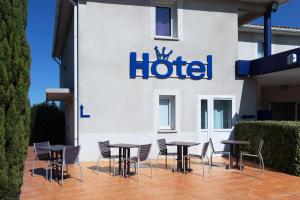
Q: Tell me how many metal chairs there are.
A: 8